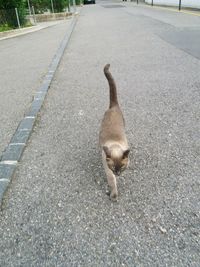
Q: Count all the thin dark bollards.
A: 3